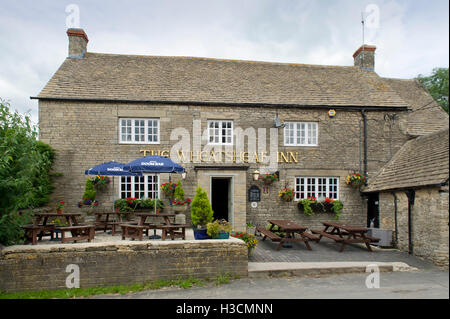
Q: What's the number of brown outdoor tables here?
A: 5